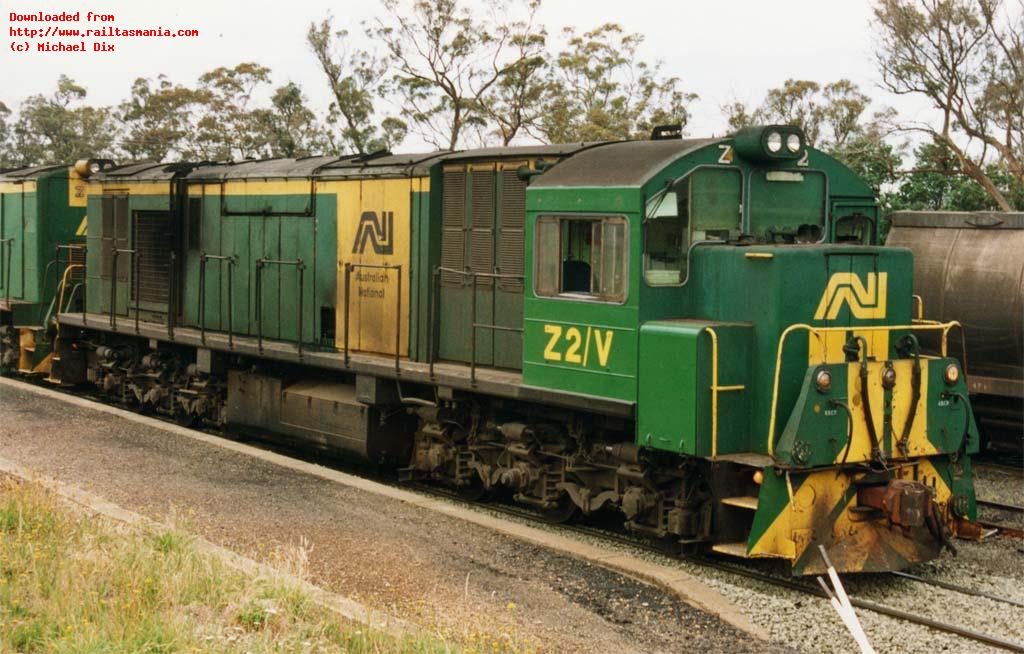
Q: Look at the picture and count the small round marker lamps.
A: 2